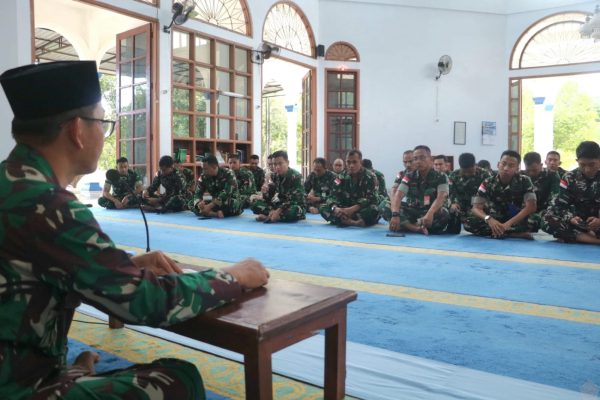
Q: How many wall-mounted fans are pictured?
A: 3